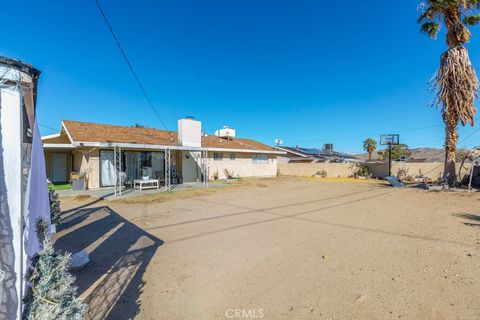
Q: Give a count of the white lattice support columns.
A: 3